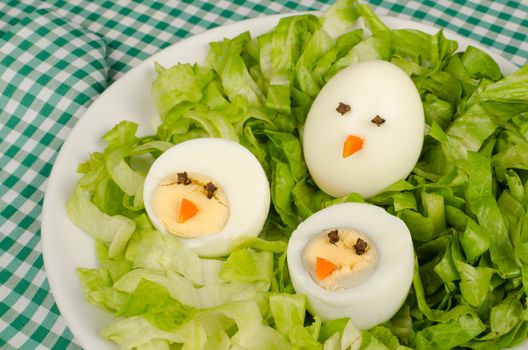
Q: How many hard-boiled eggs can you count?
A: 3